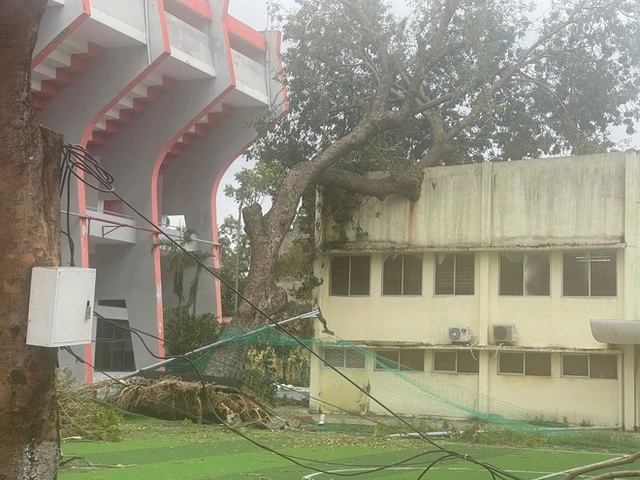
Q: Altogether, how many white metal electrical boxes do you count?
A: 1